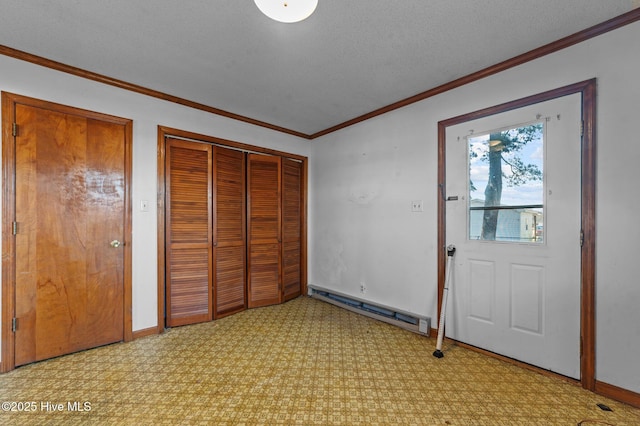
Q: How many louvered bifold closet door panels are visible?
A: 4